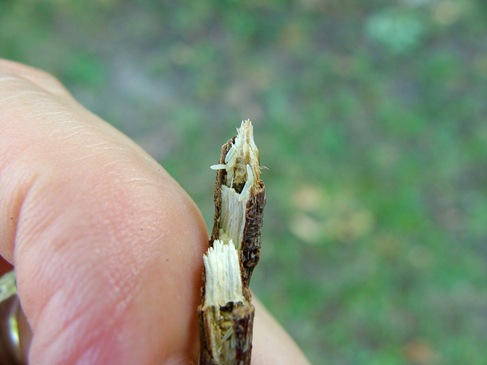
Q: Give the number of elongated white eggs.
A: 4